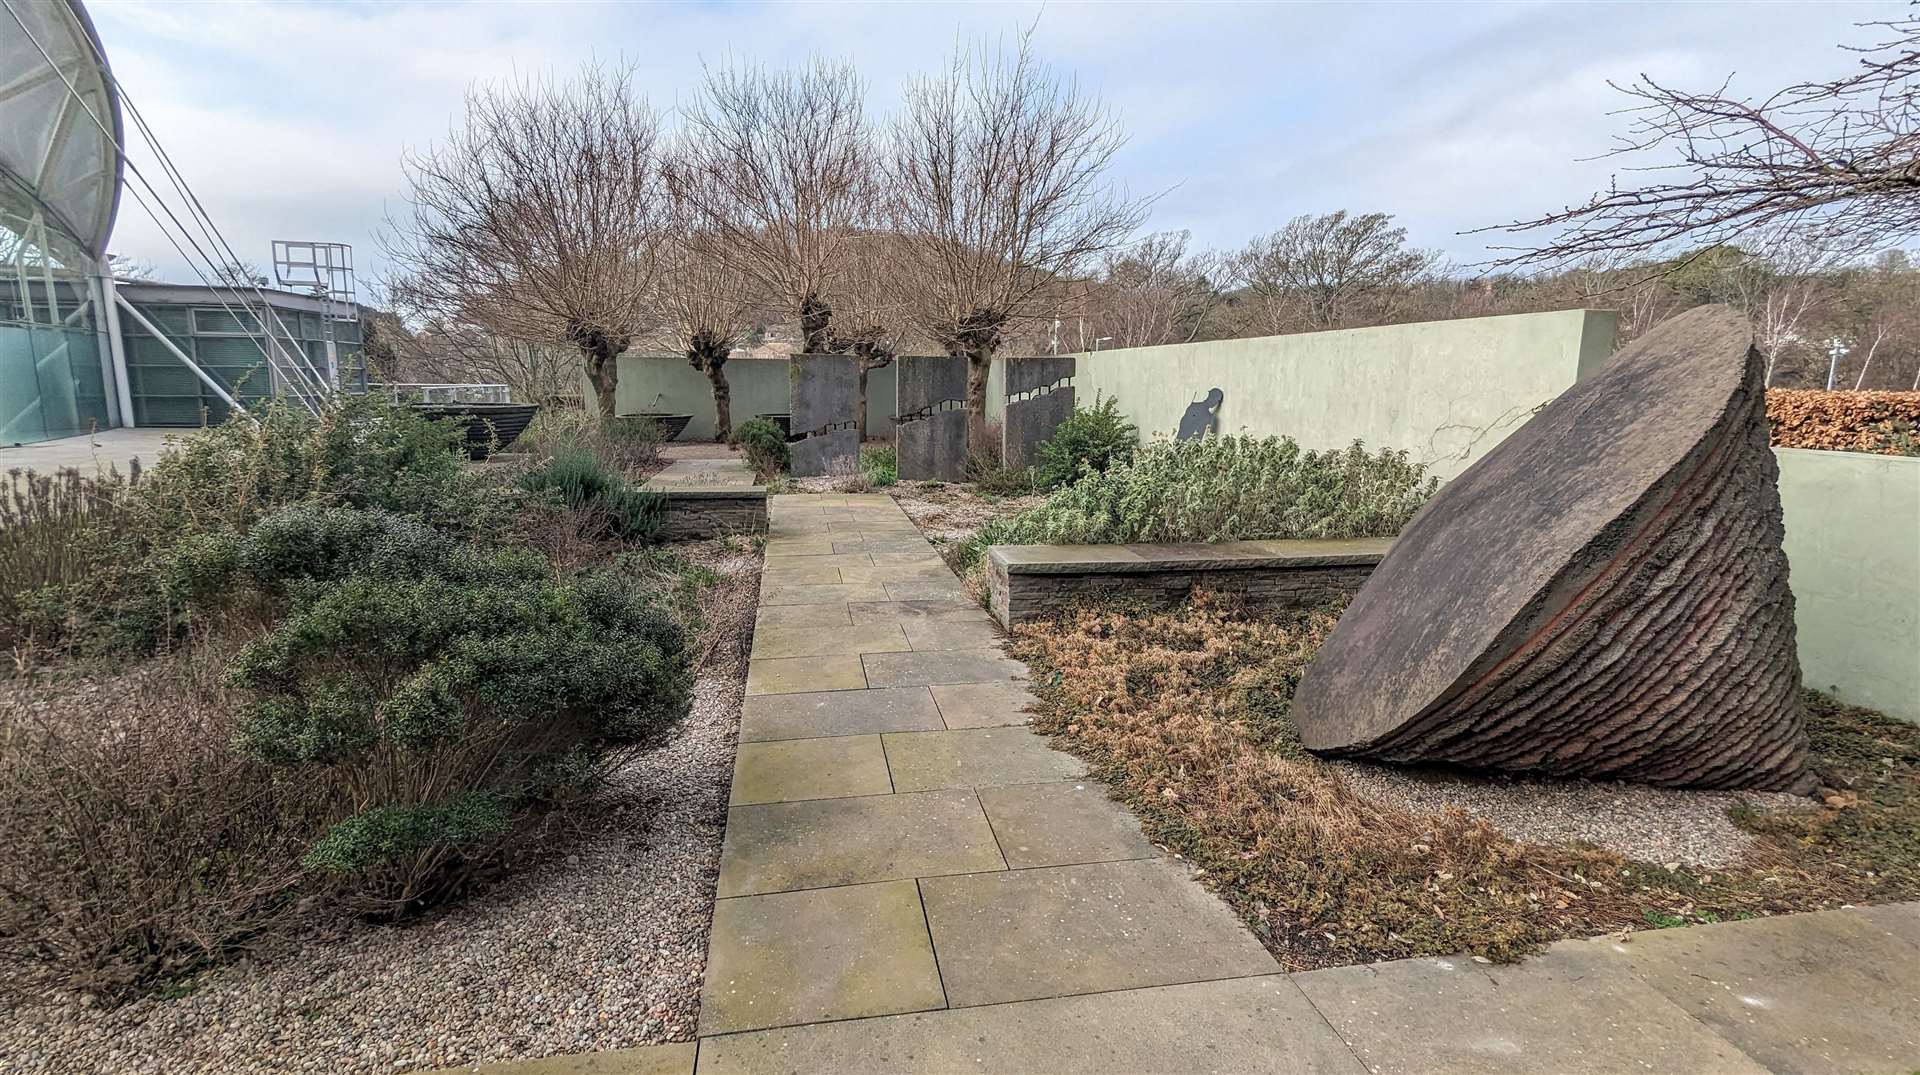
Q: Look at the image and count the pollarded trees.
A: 5